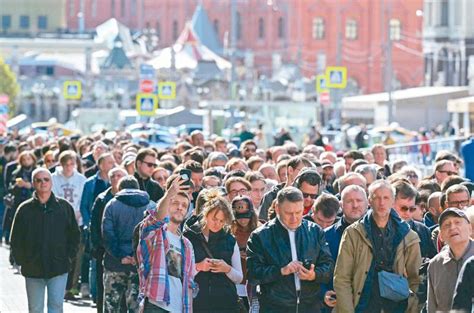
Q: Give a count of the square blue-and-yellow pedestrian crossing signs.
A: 5